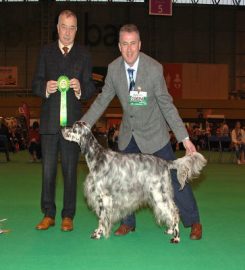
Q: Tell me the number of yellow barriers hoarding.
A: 0